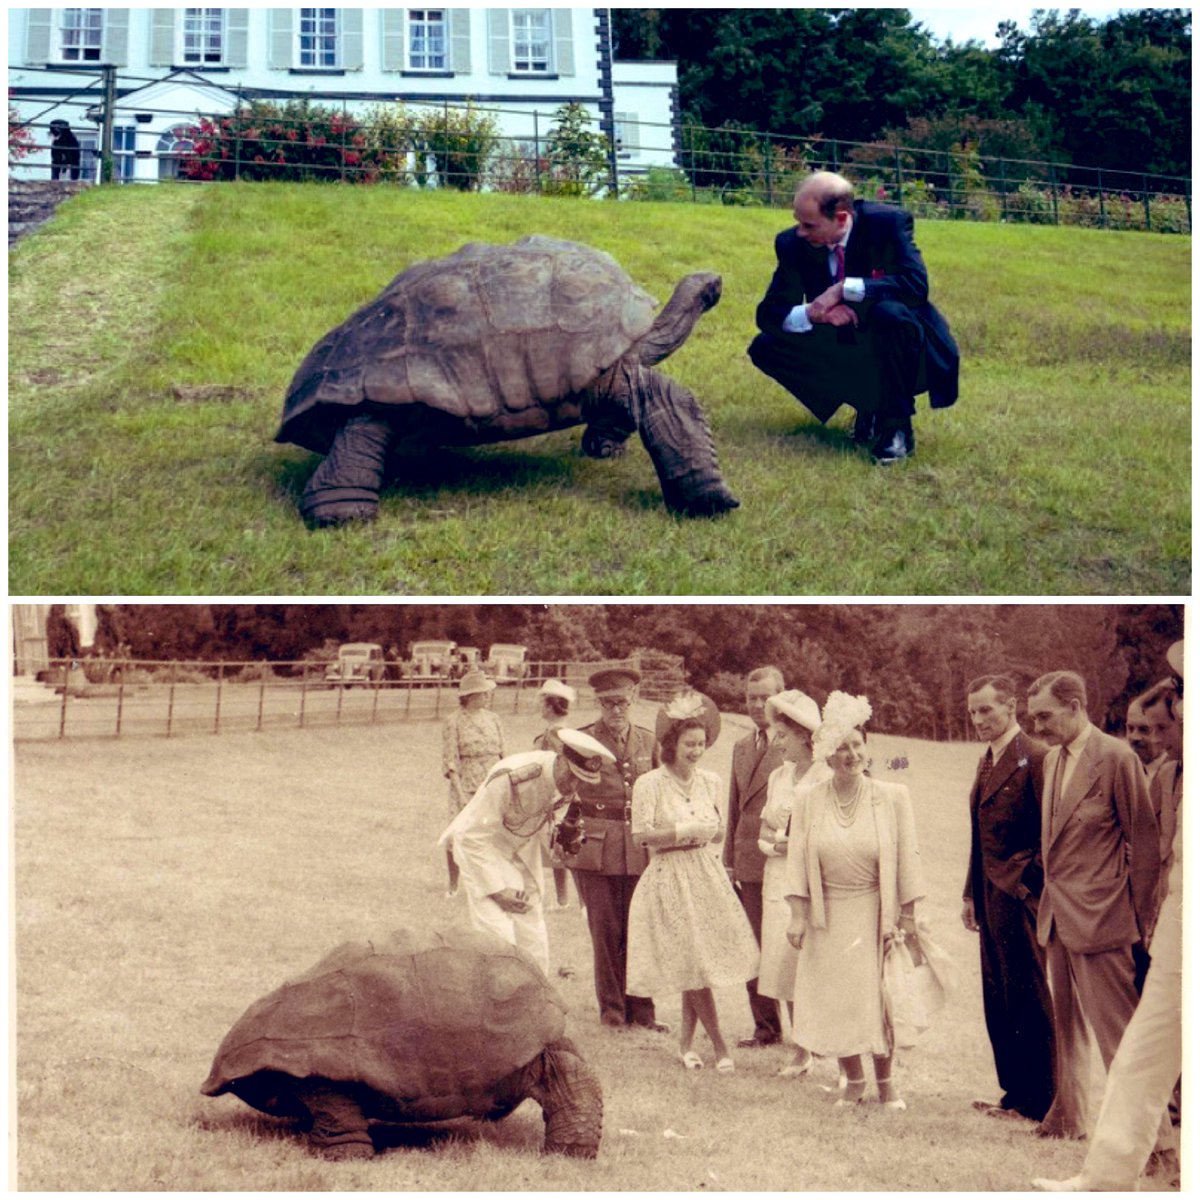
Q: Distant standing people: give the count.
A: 2